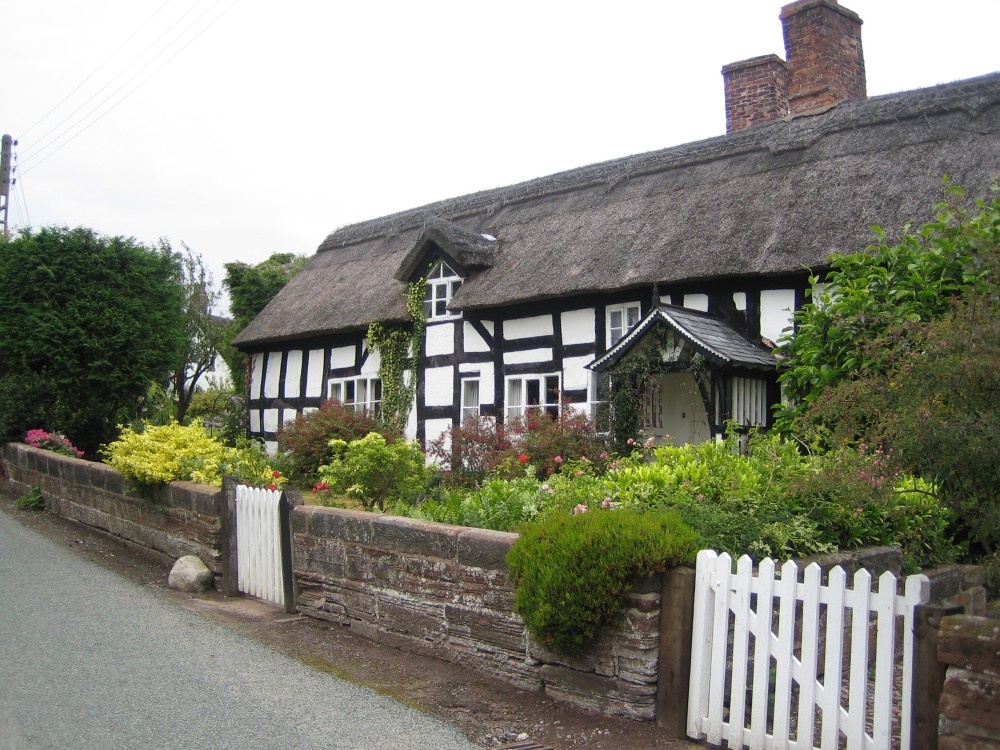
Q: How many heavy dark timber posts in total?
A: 4